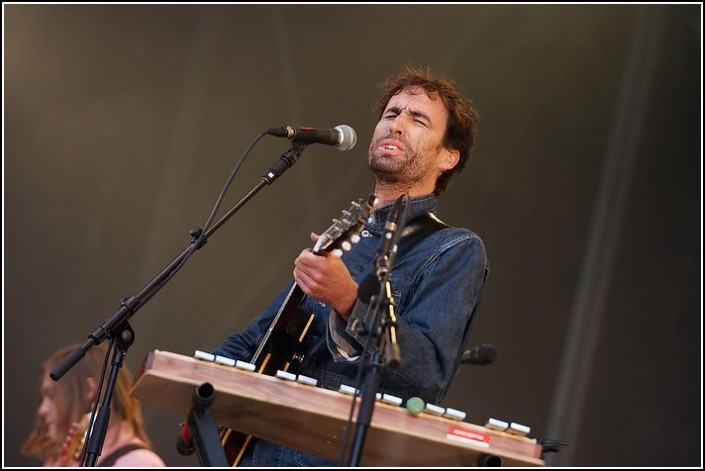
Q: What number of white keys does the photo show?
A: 12